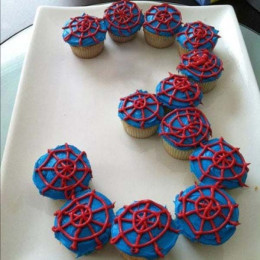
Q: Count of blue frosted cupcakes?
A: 13